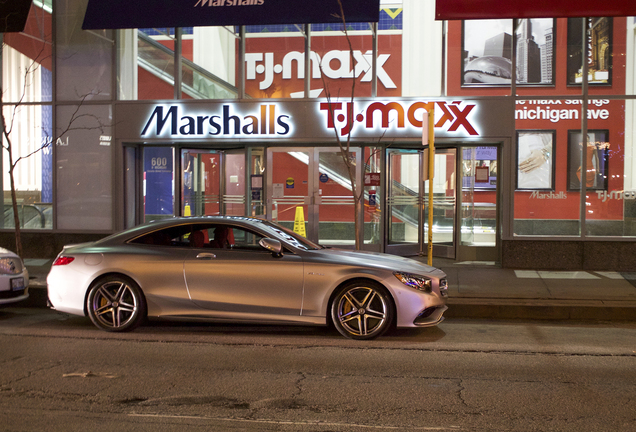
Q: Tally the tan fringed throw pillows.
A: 0